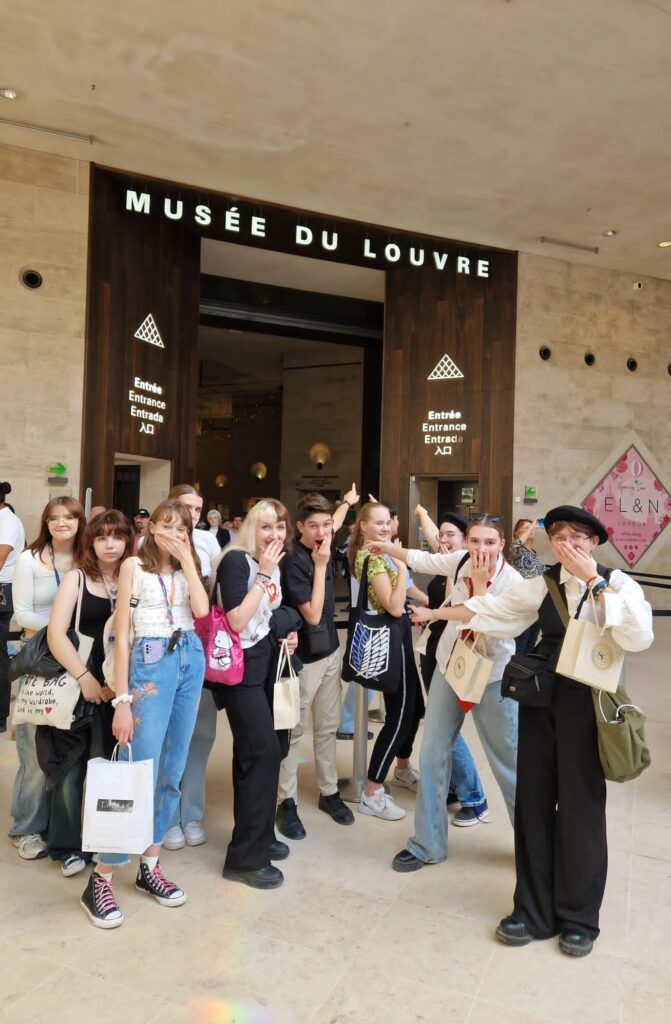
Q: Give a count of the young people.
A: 10